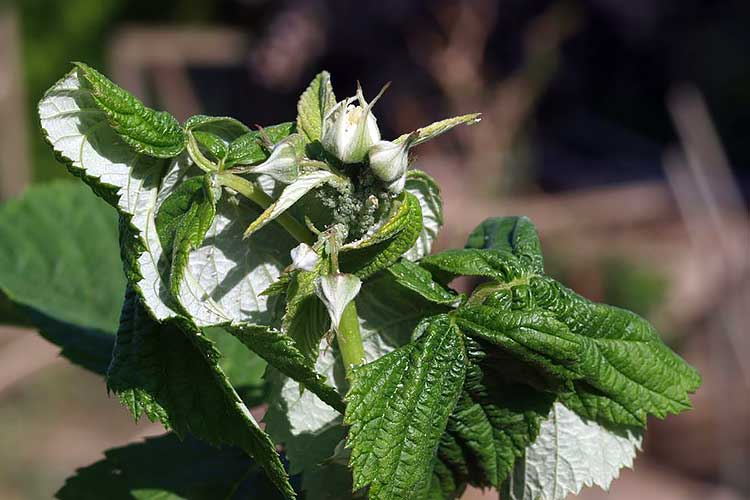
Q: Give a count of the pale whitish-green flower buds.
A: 5